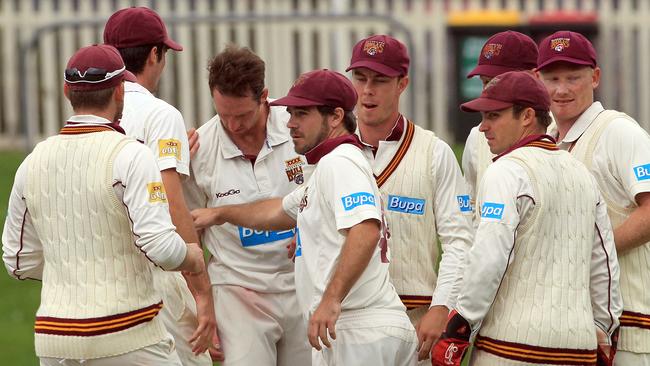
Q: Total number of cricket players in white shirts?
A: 8